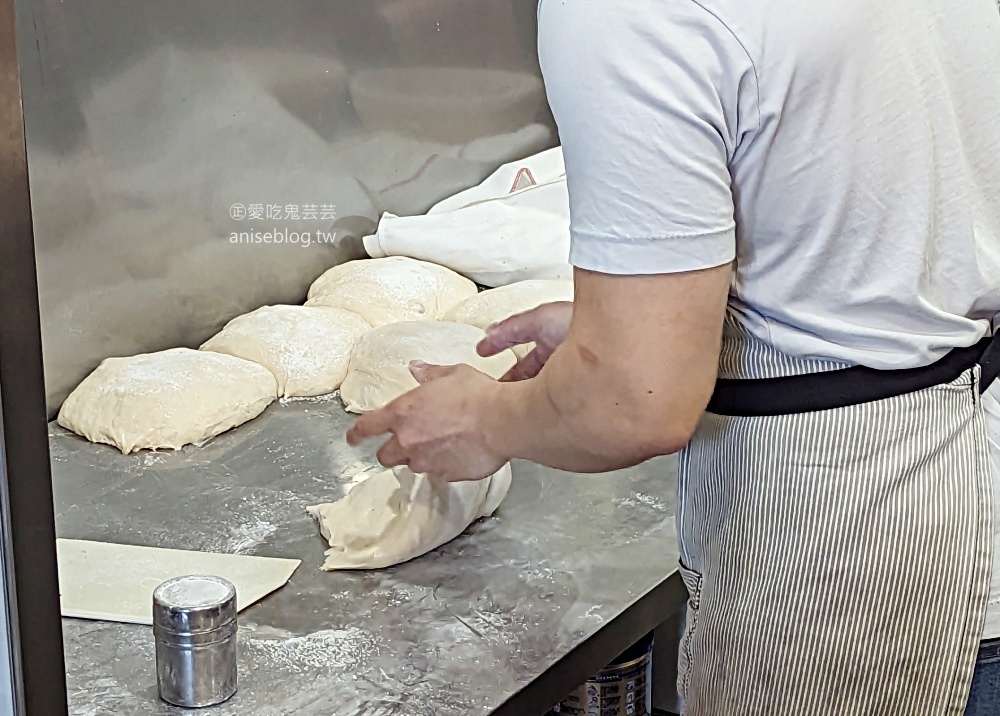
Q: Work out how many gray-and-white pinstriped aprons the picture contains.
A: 1